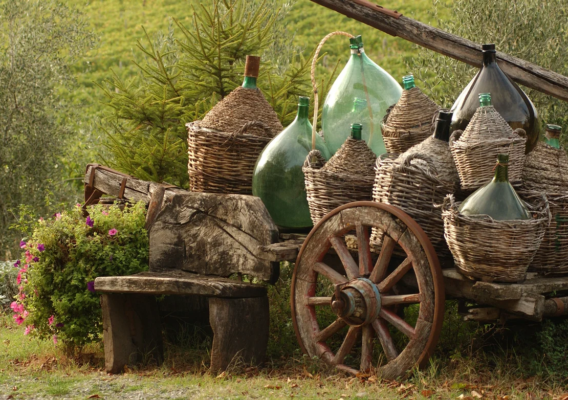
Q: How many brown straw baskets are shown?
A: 7